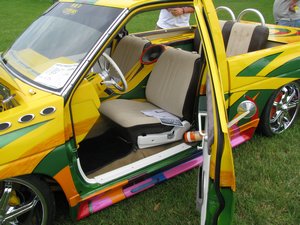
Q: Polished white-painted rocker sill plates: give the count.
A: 1